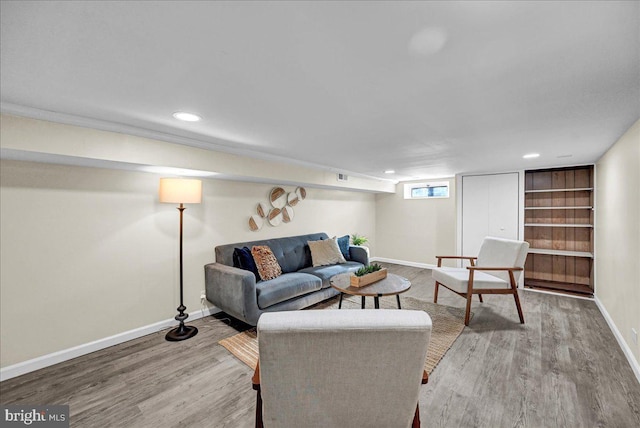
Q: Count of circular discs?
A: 7